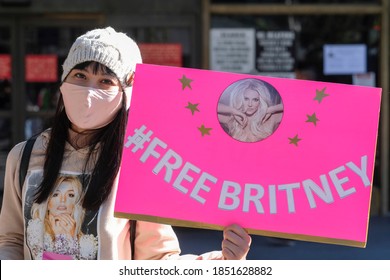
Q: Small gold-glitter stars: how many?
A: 6